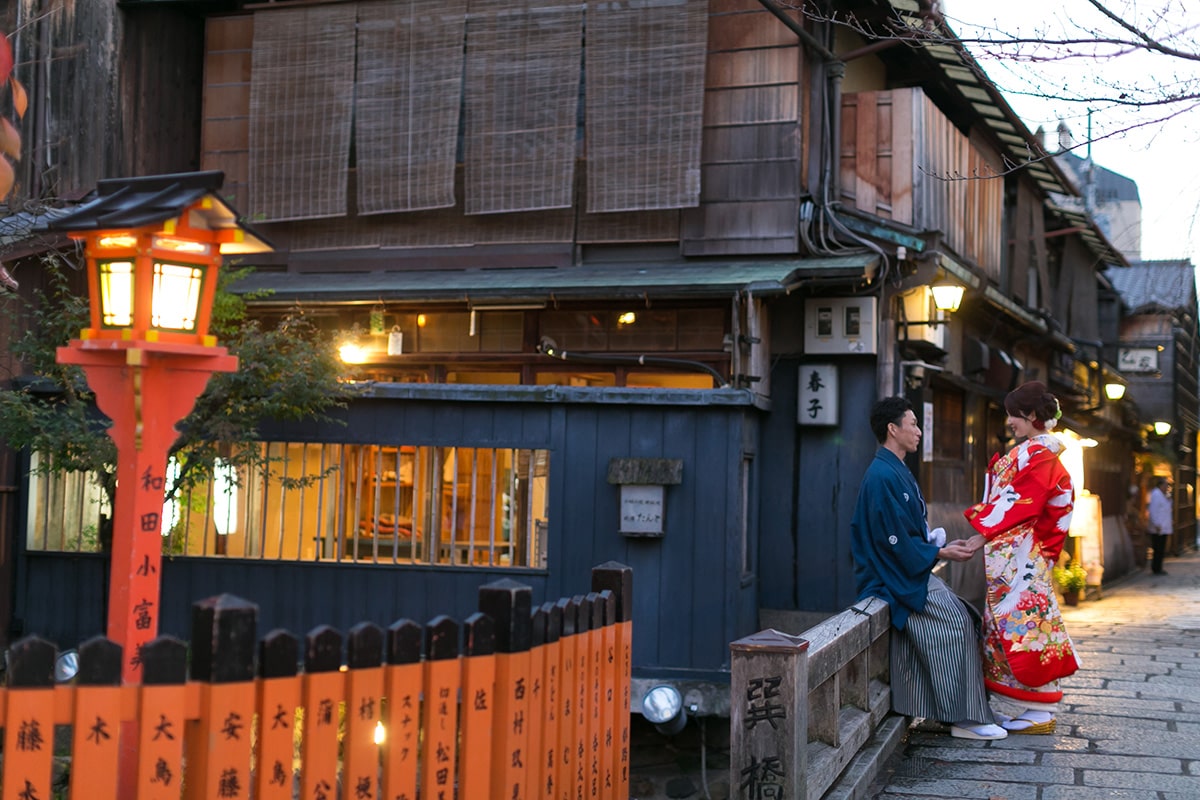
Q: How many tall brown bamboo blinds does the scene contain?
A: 4